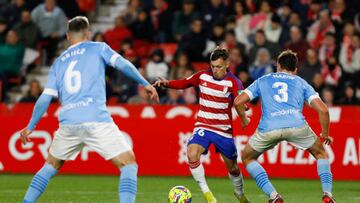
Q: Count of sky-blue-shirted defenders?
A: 2